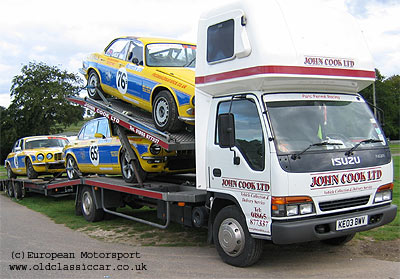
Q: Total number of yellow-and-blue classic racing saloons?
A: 3